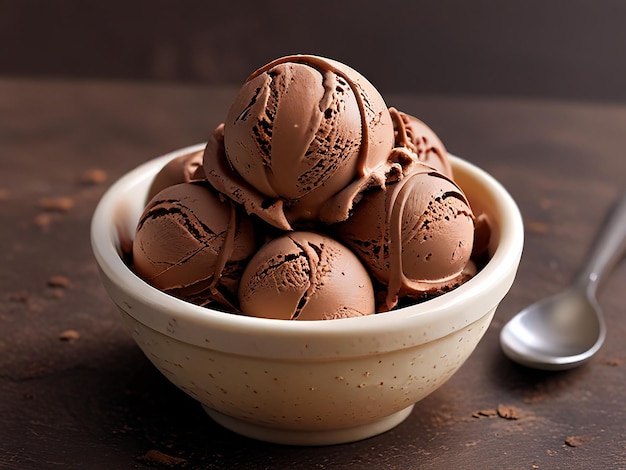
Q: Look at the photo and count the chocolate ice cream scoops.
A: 6